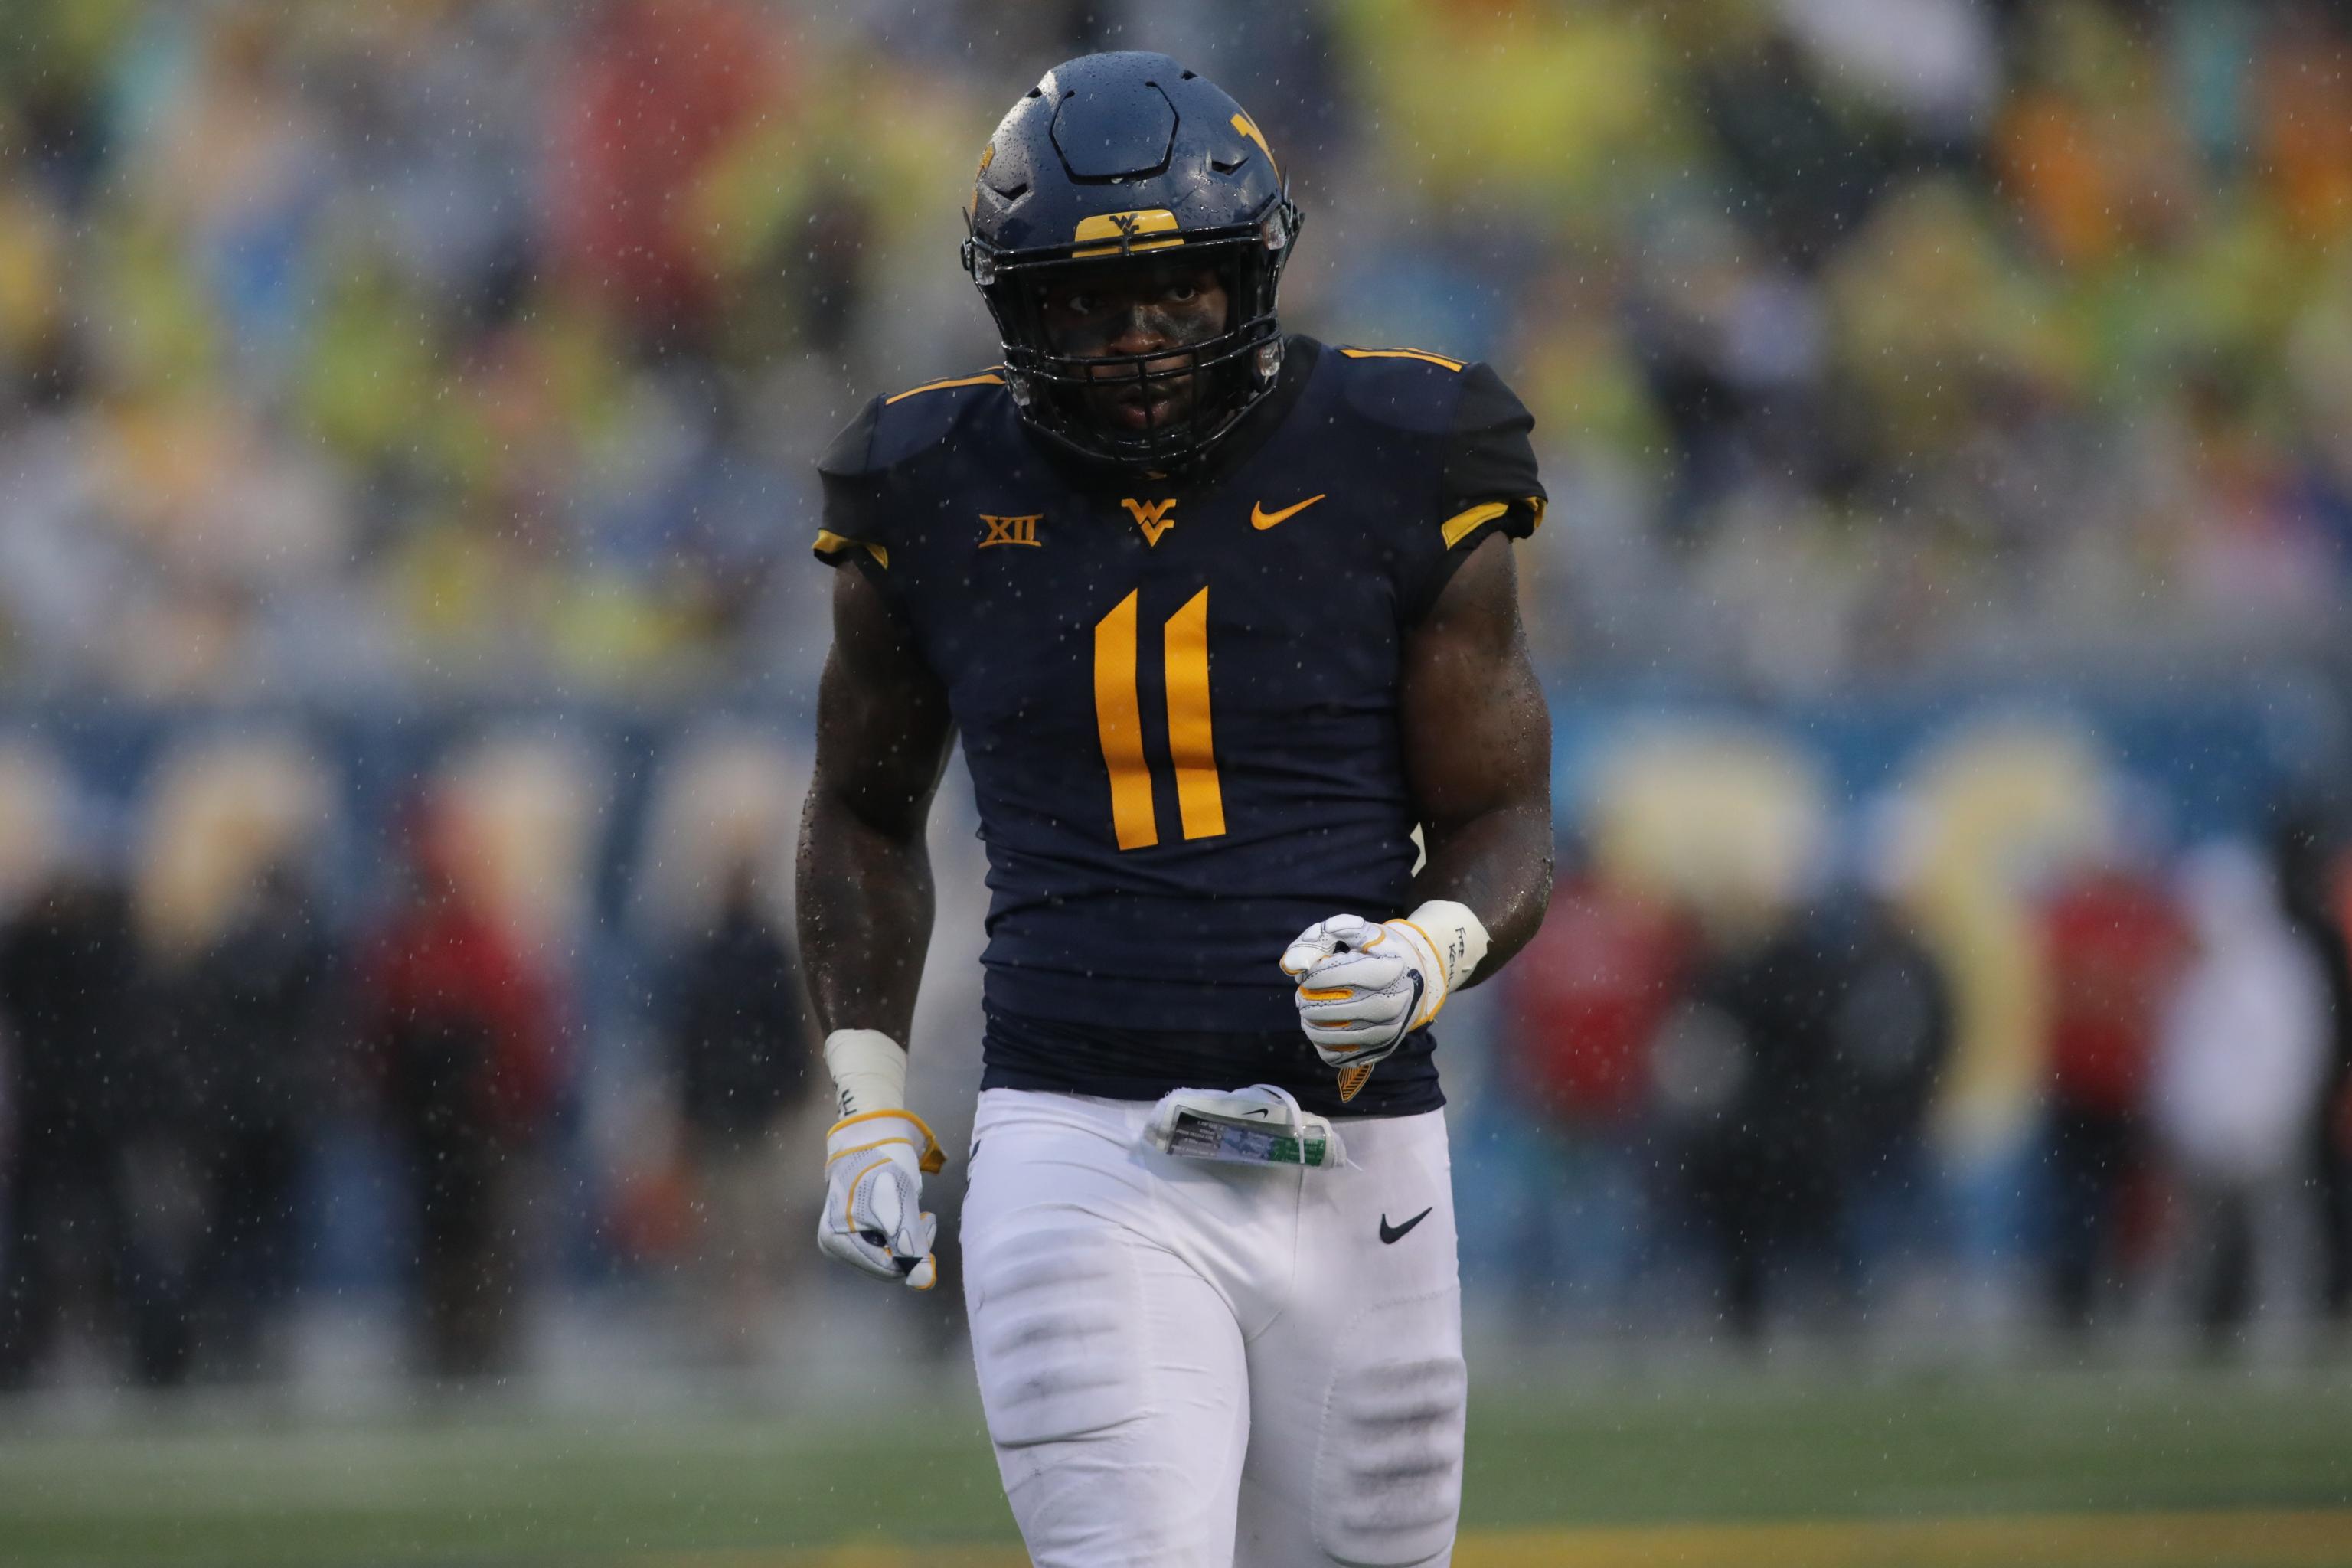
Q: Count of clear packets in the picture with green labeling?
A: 1